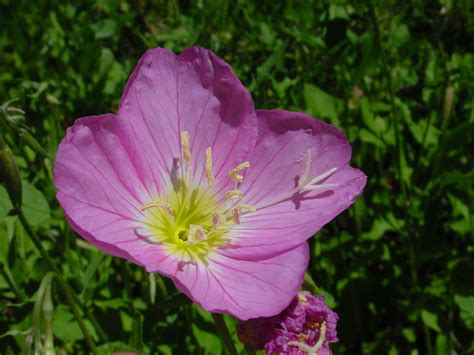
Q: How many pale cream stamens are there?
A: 8